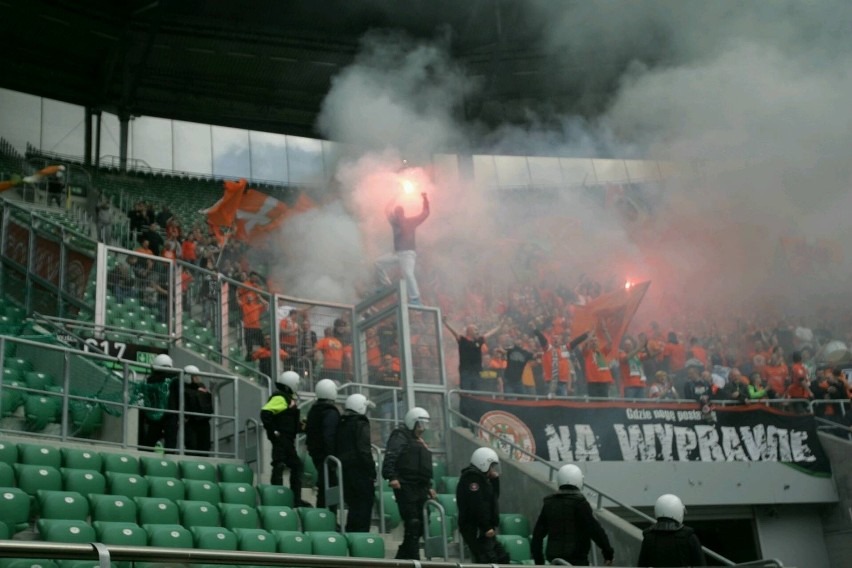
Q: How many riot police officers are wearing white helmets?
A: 9